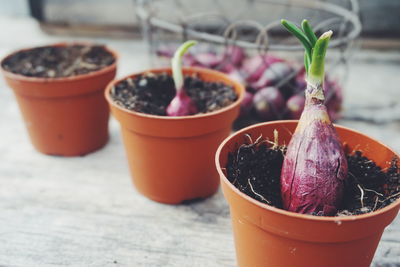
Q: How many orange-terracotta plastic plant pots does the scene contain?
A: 3